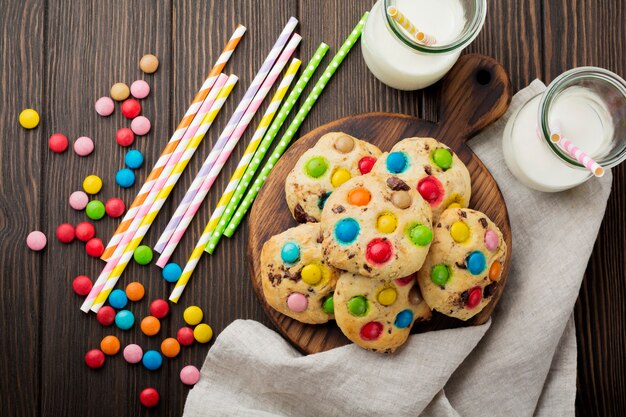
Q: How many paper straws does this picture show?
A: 12